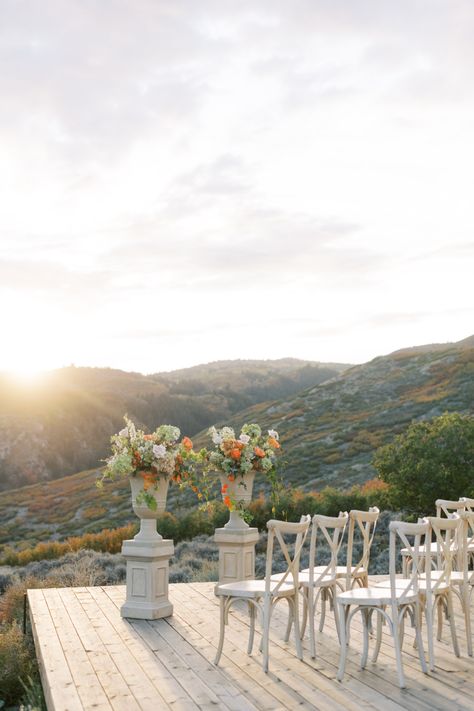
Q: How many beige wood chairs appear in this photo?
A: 8